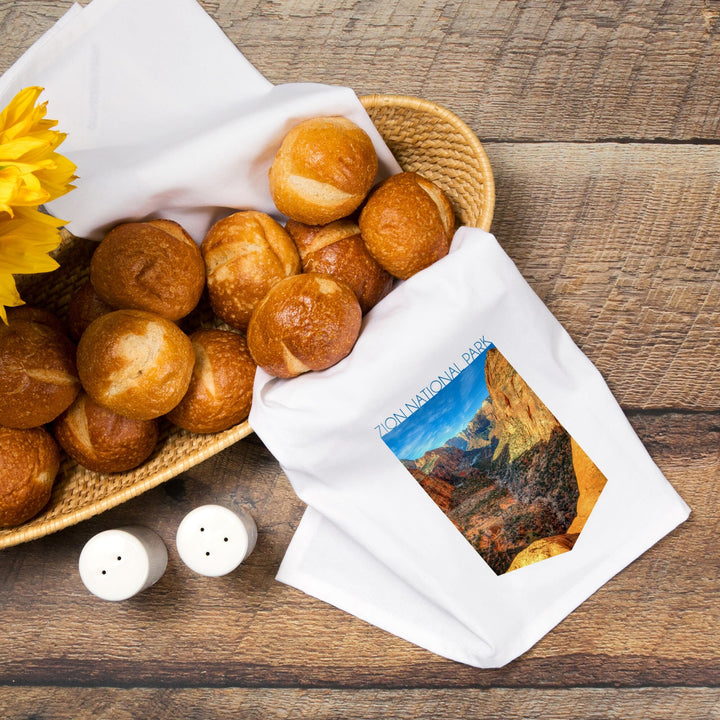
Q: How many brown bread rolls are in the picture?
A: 13